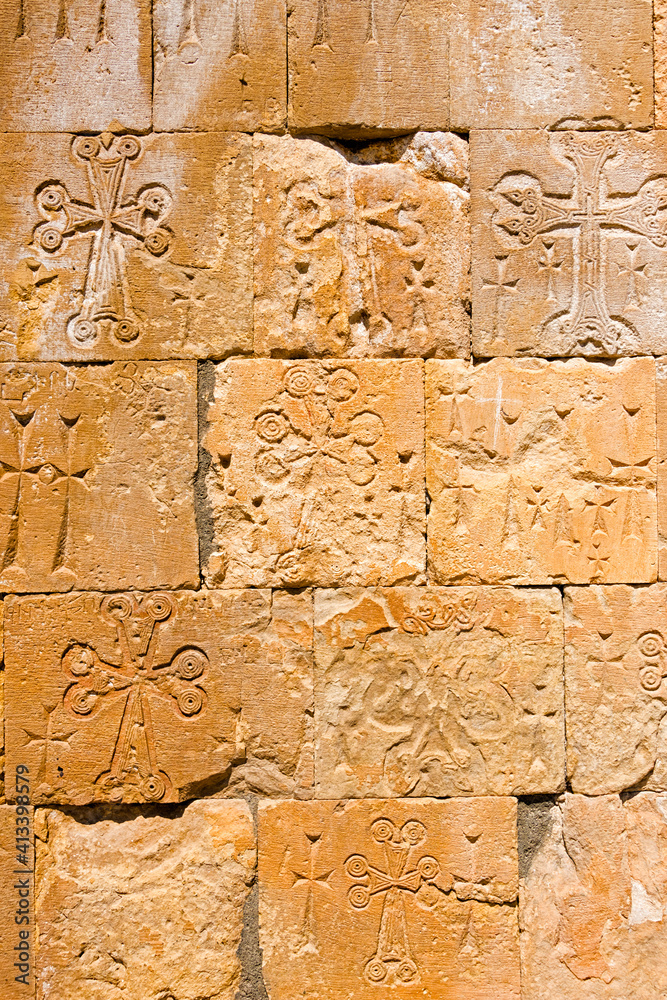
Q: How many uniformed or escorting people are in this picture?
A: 0